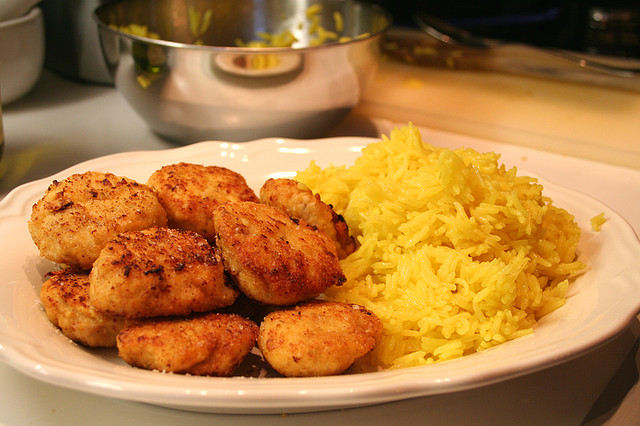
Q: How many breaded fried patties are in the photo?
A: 8